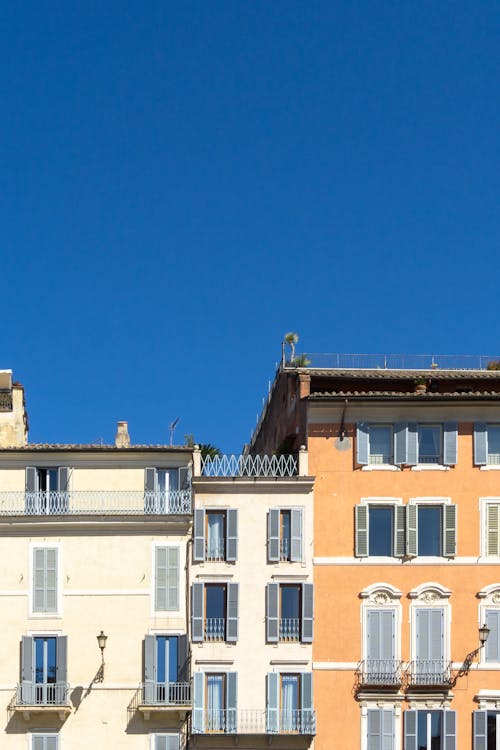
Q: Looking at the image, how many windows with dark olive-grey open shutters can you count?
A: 2